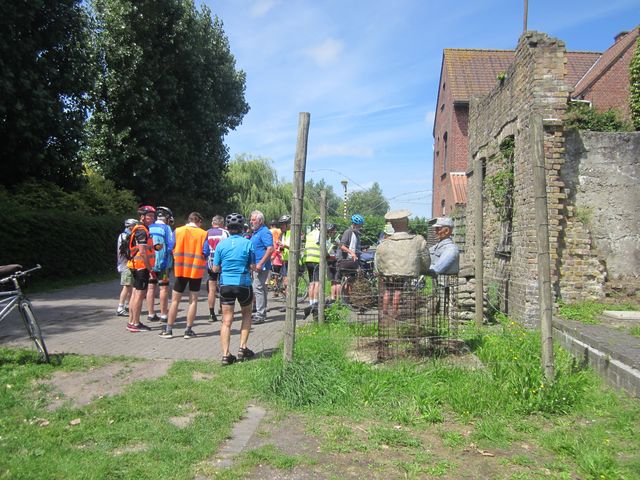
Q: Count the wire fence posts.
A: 4